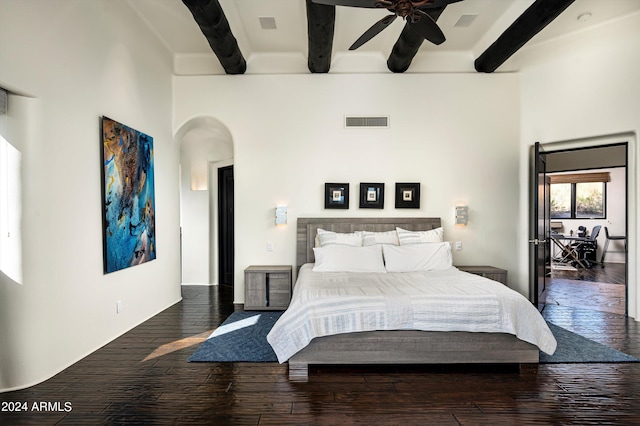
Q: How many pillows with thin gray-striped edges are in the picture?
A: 3